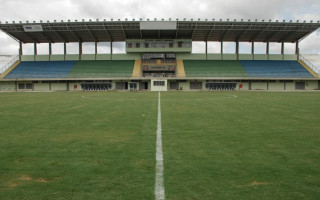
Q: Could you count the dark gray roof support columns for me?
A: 14